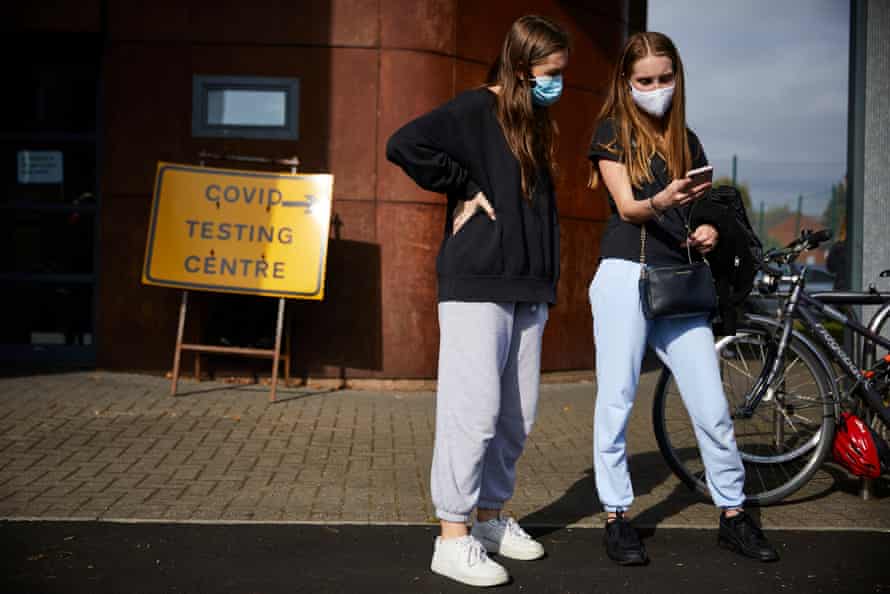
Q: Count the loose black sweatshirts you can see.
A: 1